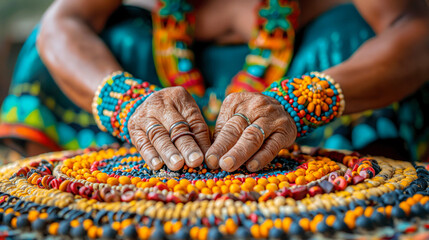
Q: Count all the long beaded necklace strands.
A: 2